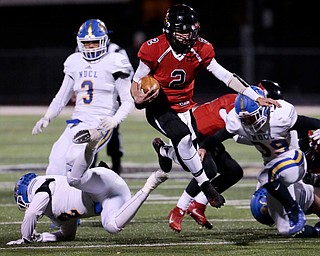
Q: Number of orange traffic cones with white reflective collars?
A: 0